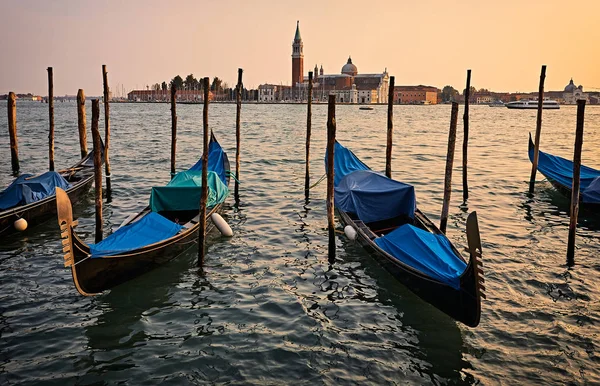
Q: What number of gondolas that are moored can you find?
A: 4